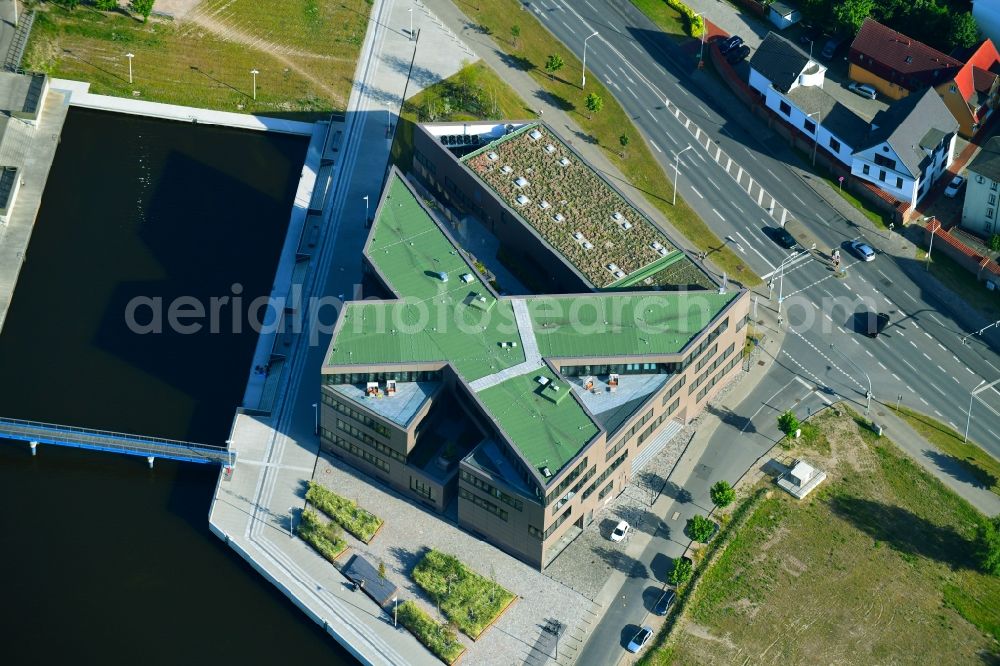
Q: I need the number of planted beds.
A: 4